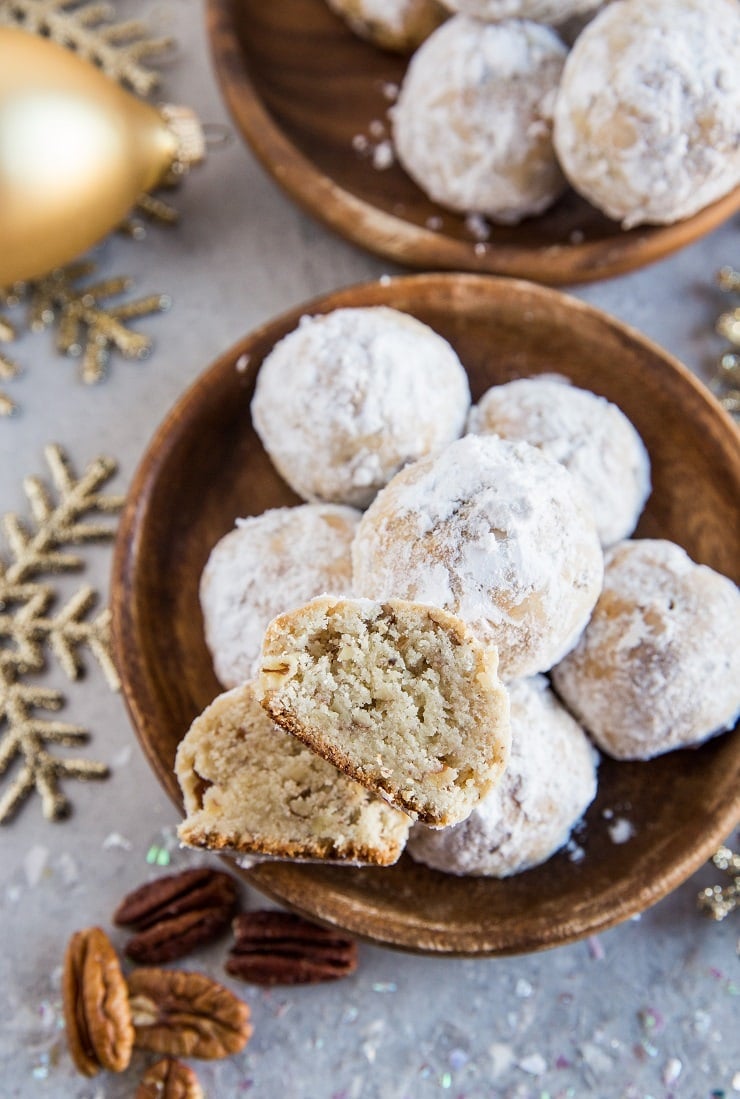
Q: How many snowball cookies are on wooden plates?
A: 11